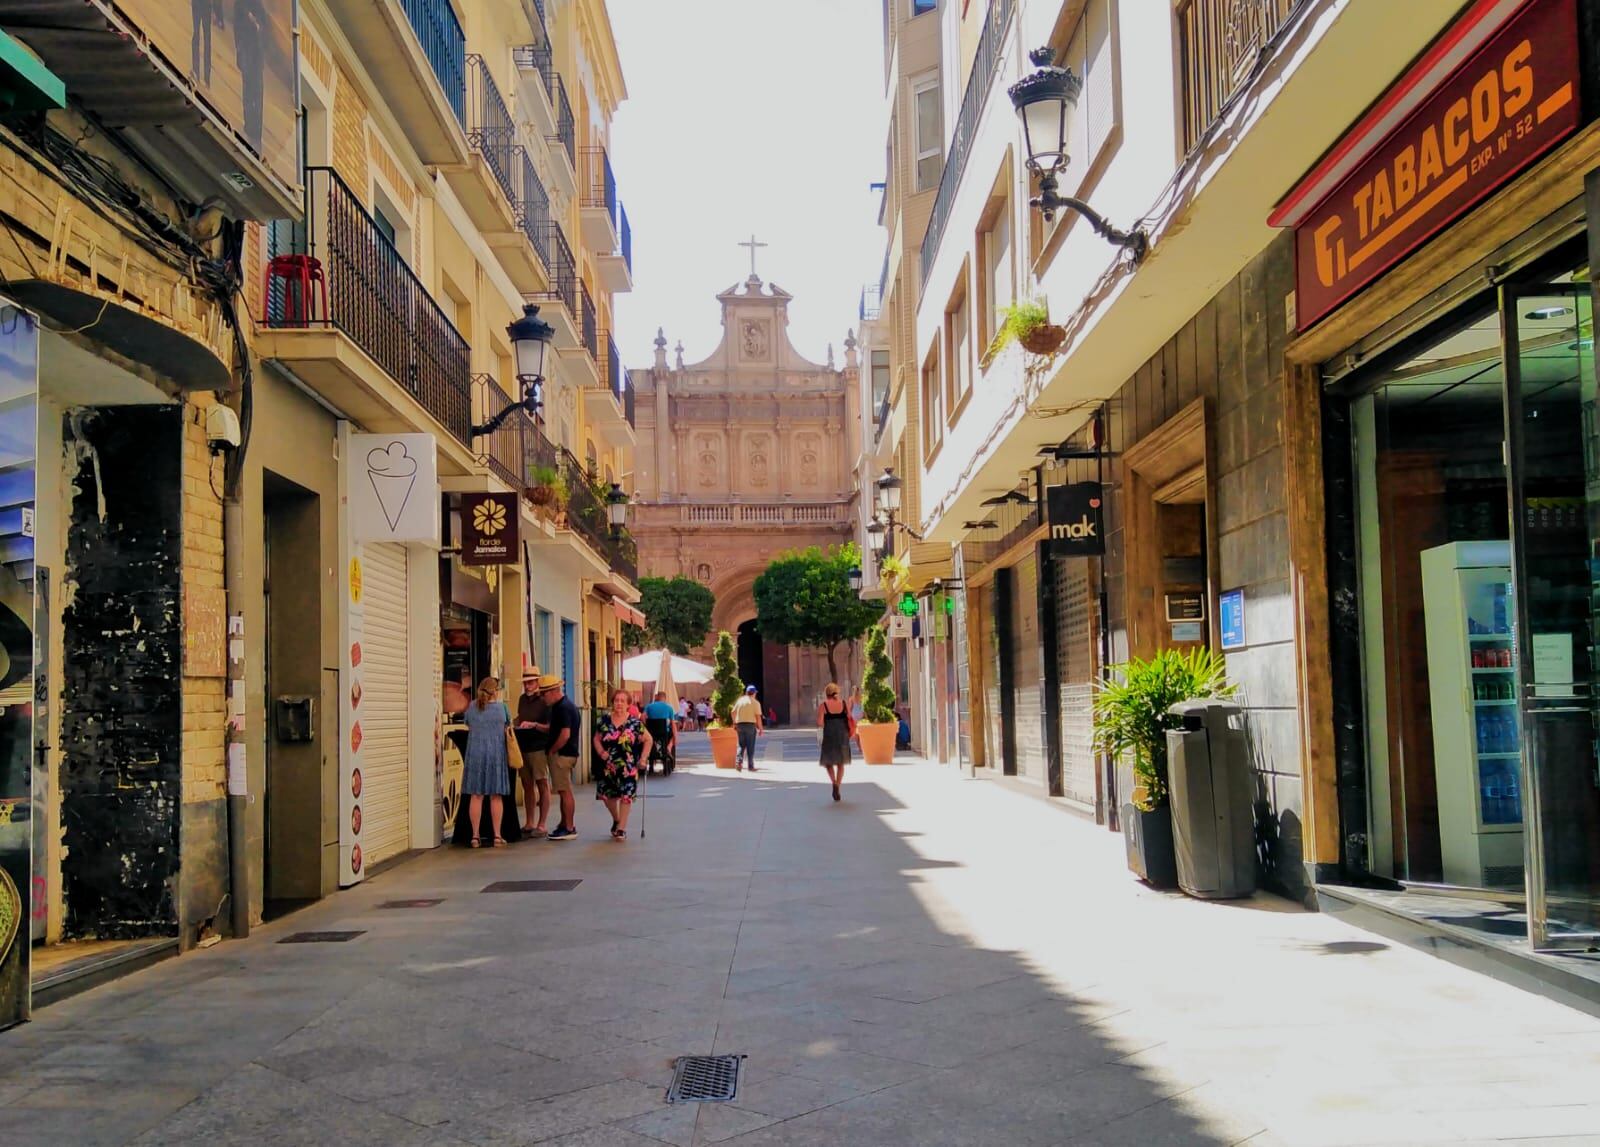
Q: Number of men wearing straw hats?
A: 2